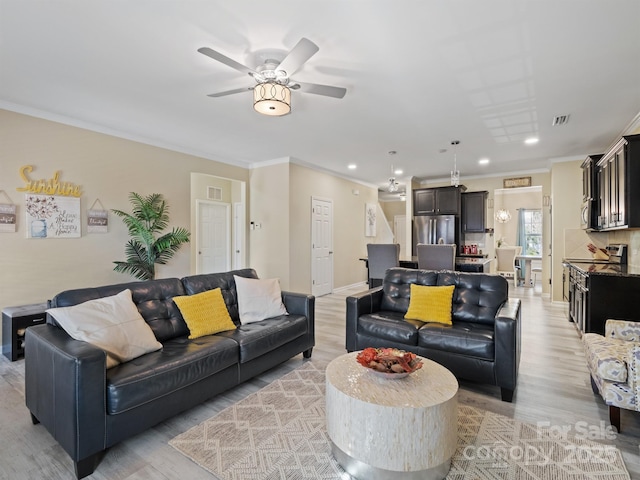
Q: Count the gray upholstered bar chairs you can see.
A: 2